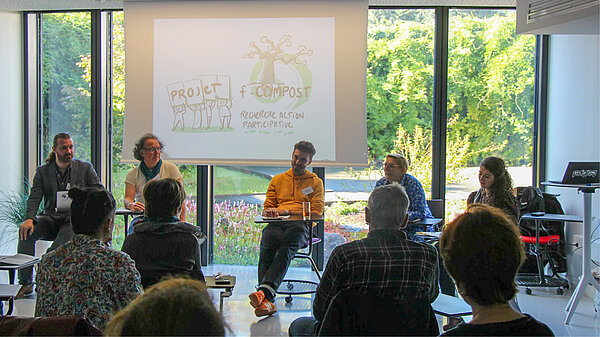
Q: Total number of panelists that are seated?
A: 5